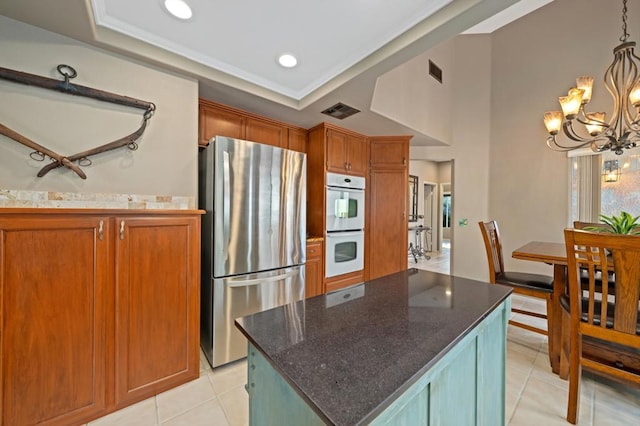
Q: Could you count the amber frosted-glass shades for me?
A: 6